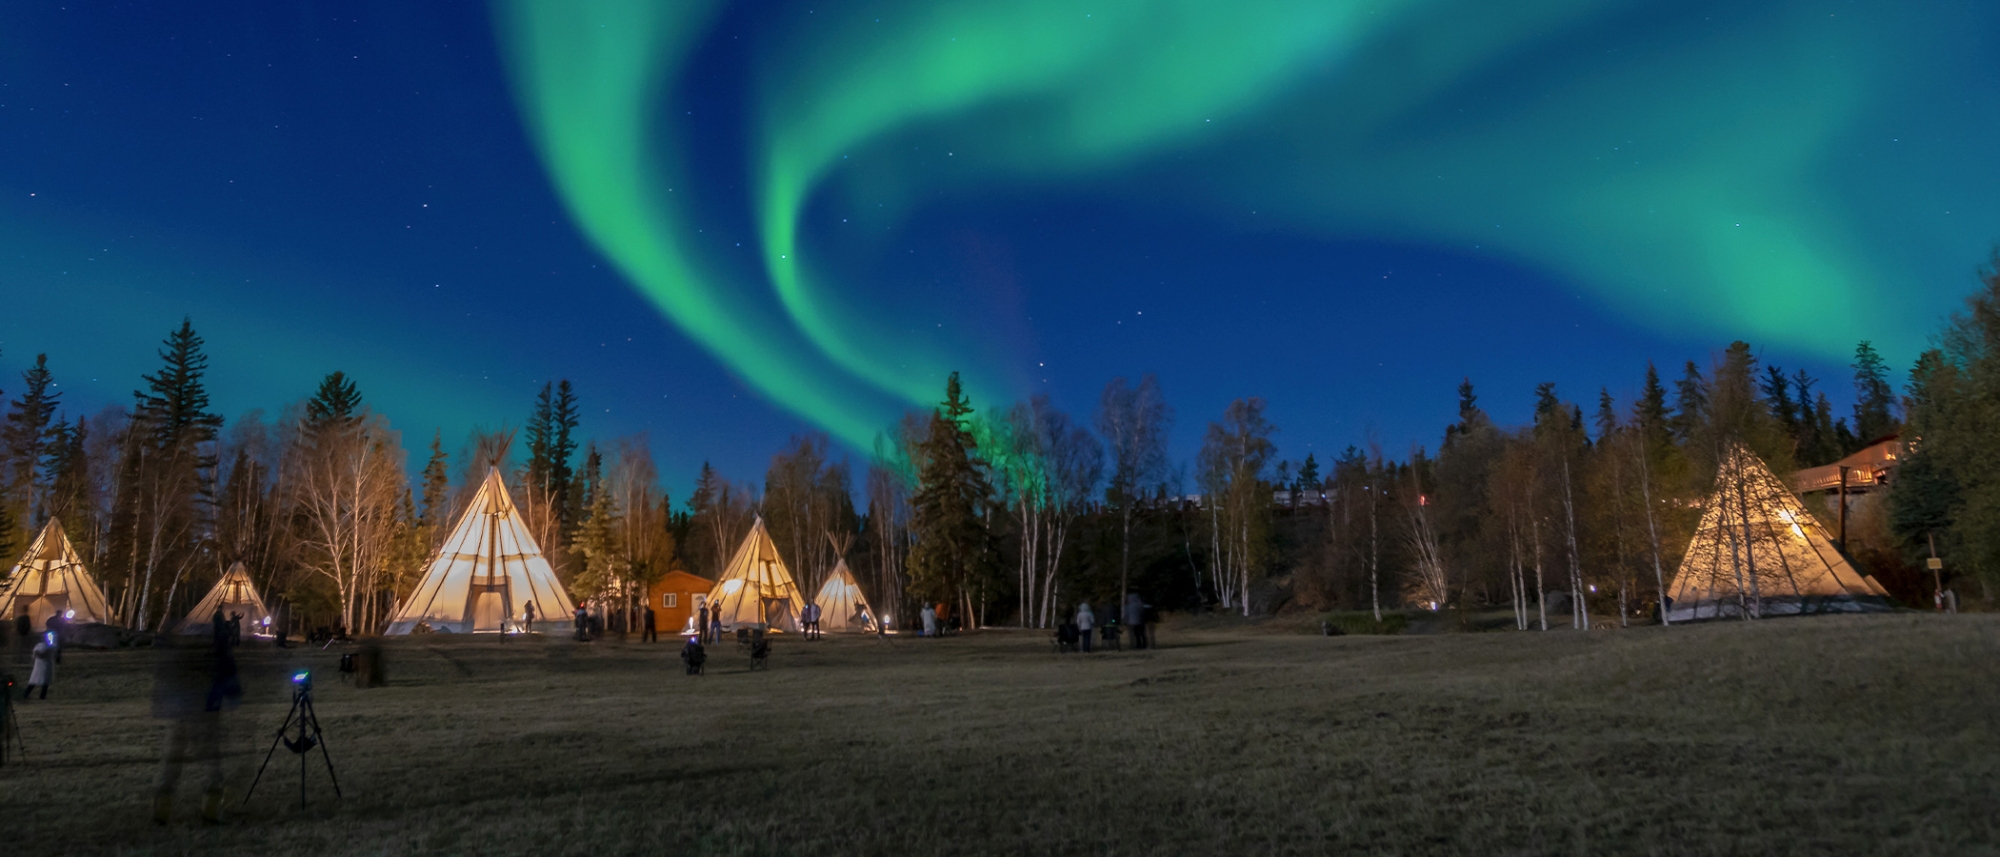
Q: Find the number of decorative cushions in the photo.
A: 0